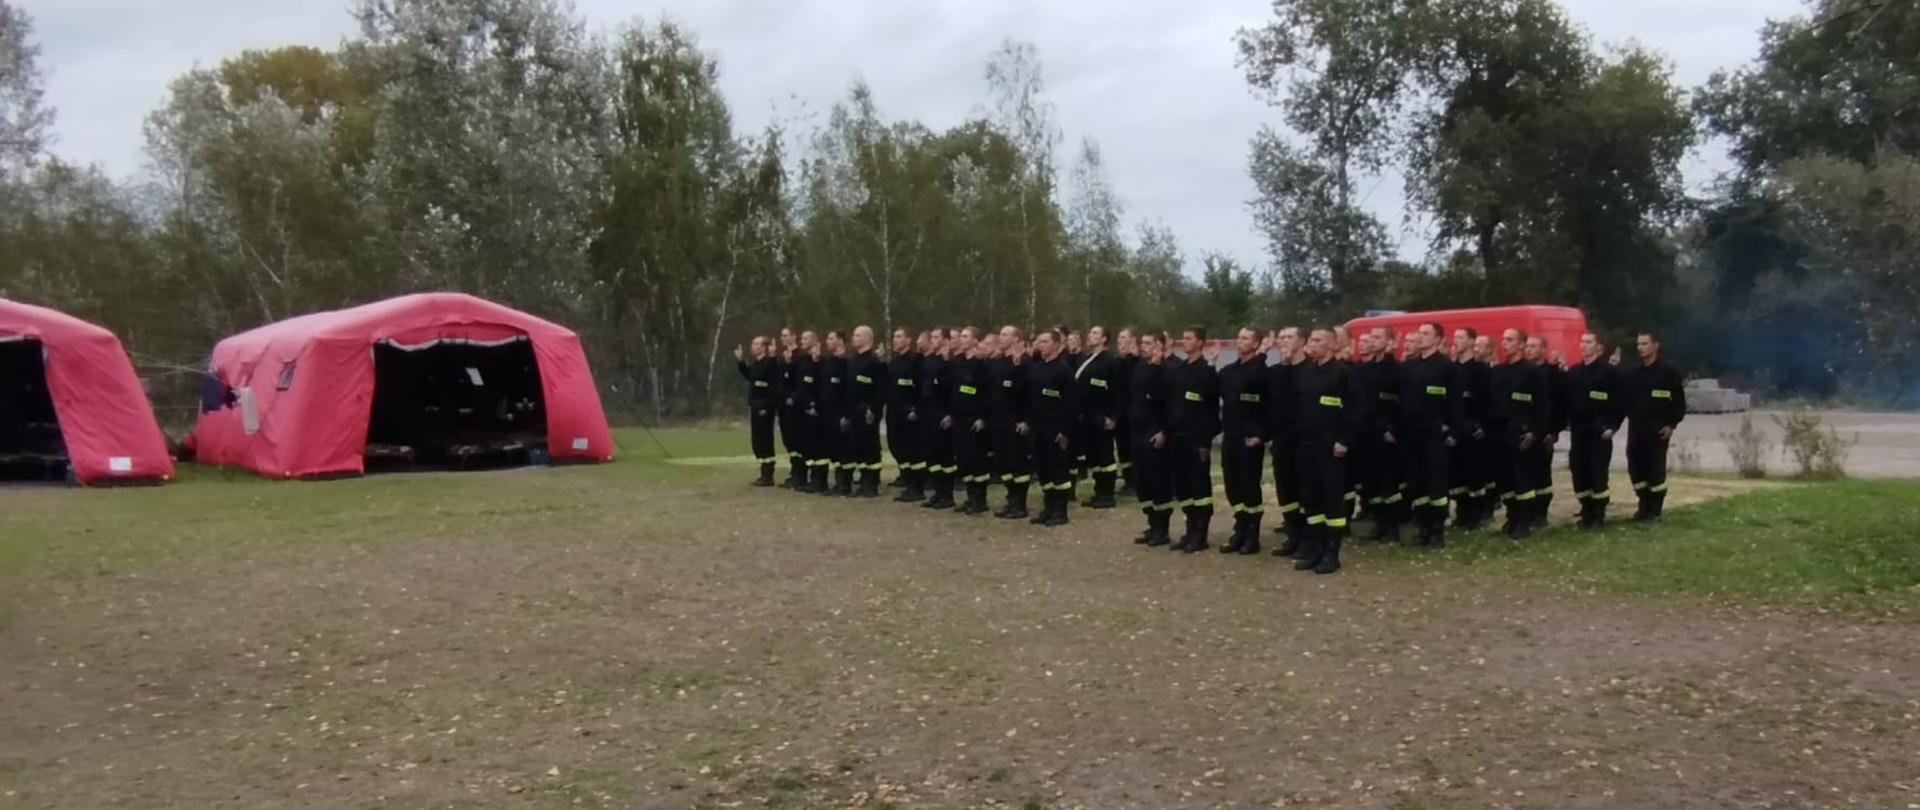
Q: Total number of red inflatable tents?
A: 2